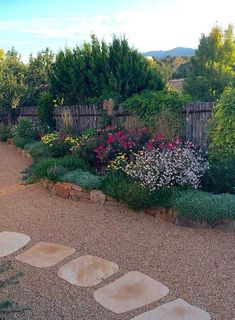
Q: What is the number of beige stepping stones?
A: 5